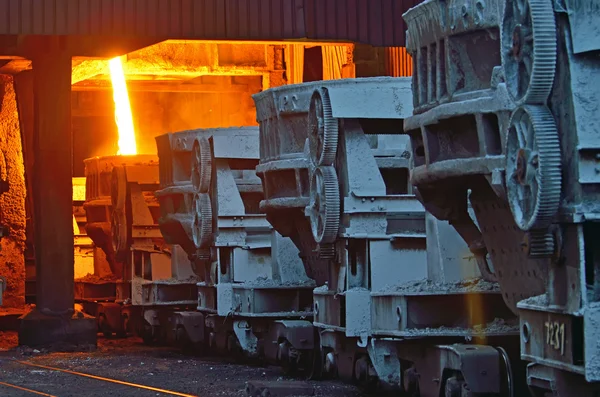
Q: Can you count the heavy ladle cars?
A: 4